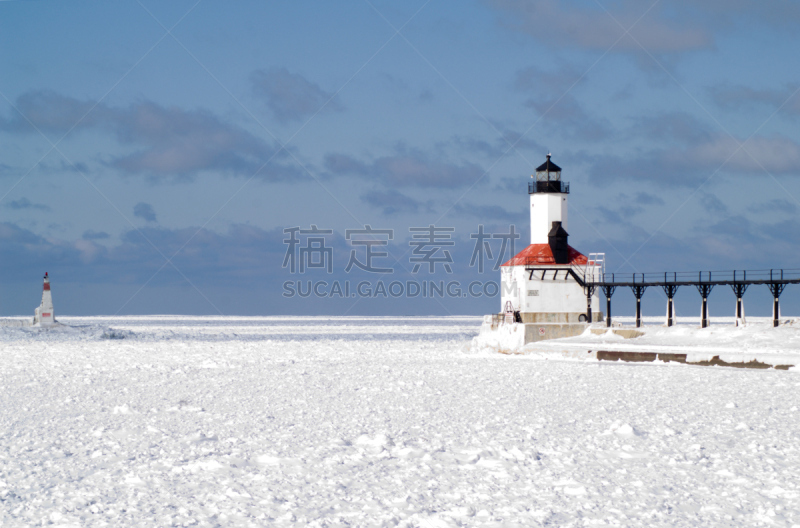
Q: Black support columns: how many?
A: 7